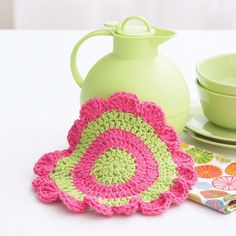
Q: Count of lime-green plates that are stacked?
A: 2